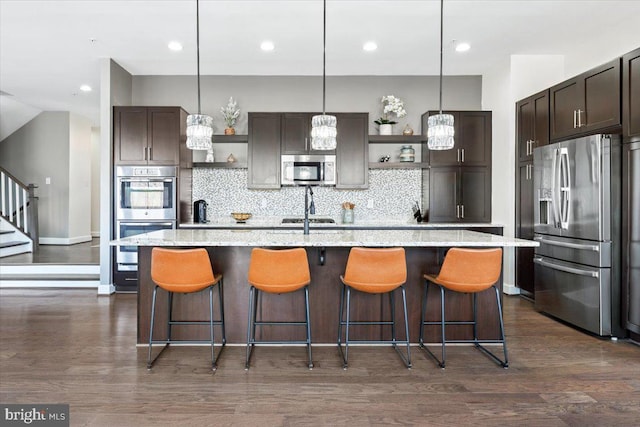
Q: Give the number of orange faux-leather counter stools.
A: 4